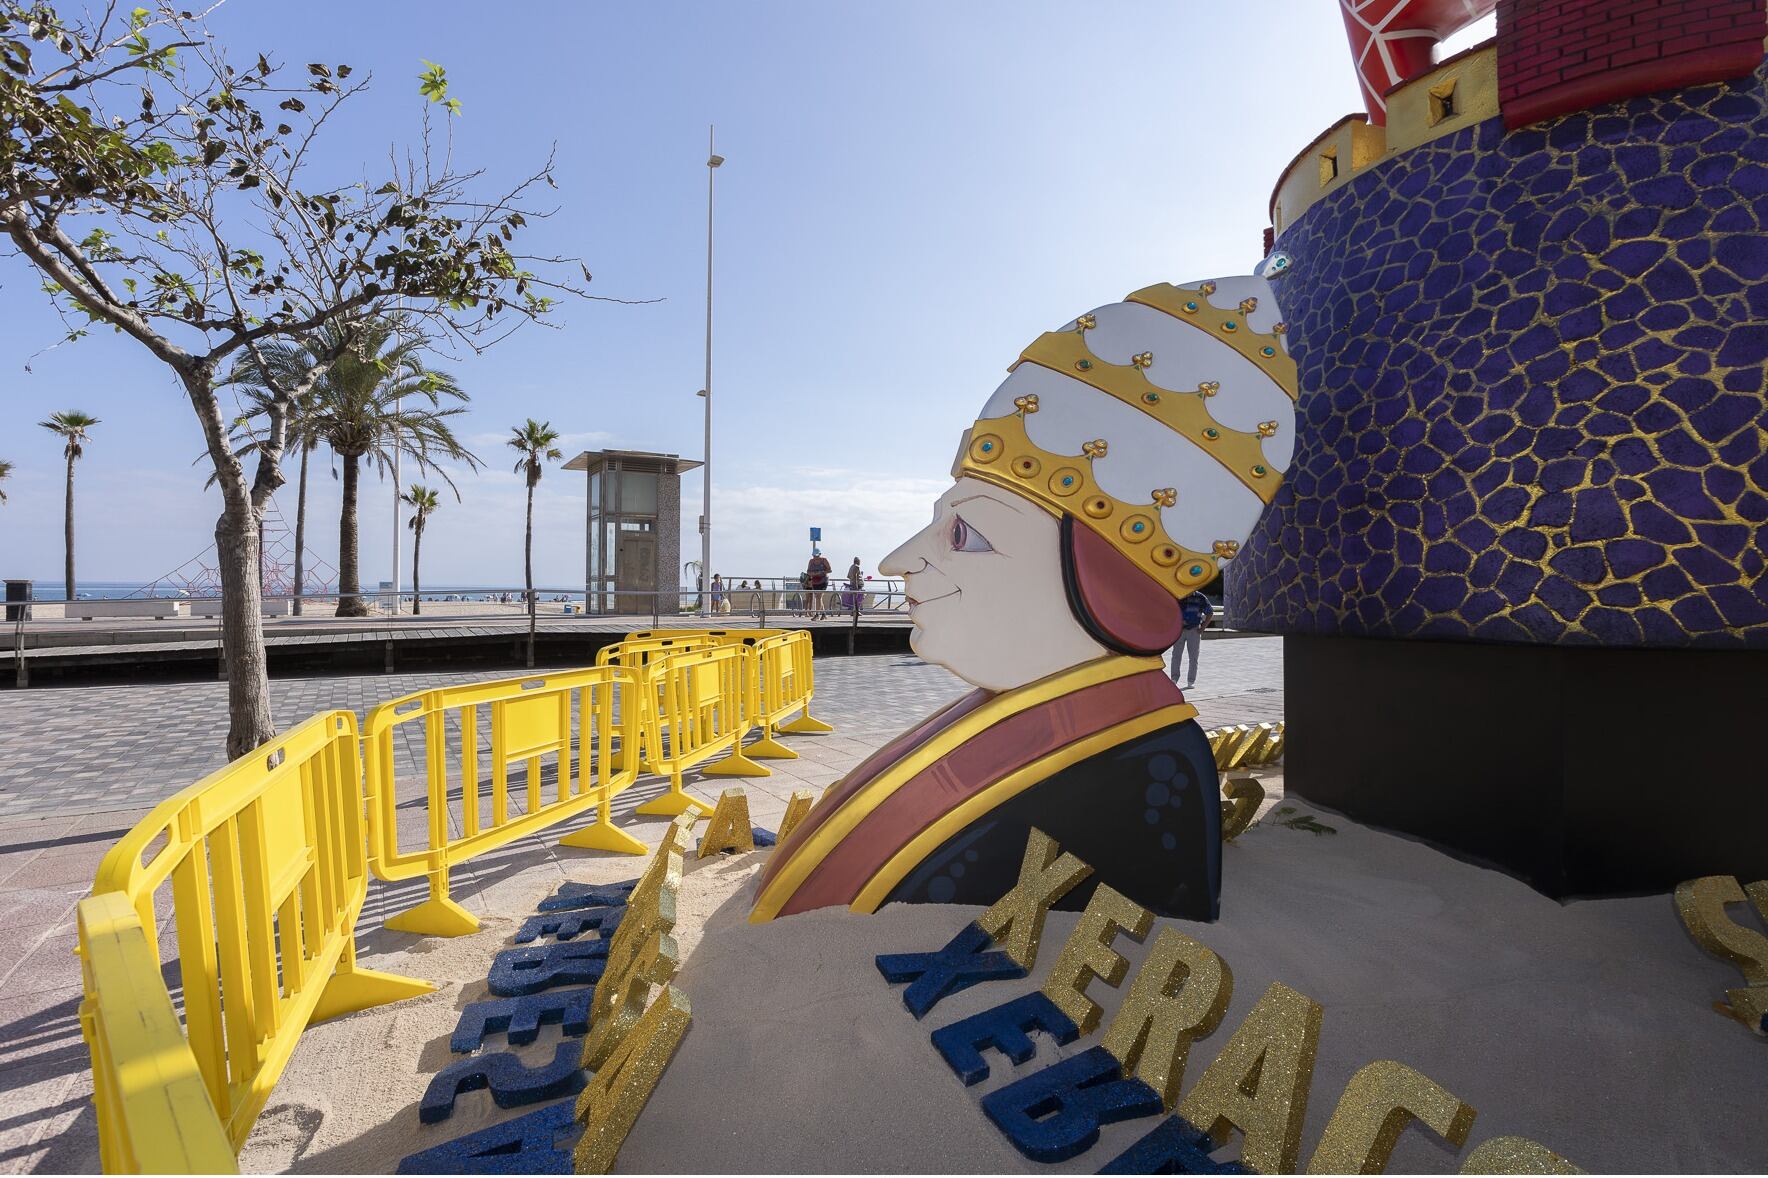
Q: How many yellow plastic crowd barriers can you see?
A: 7